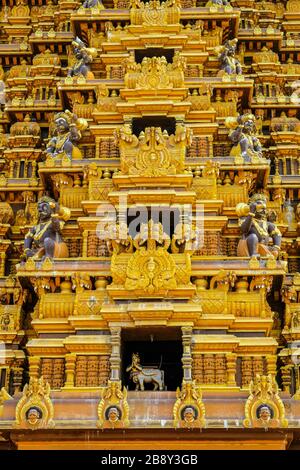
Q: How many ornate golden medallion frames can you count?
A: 4